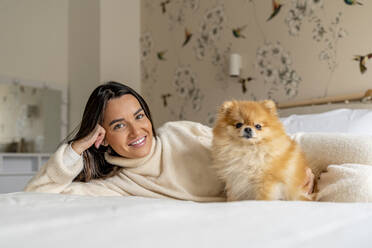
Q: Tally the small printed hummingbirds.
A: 9